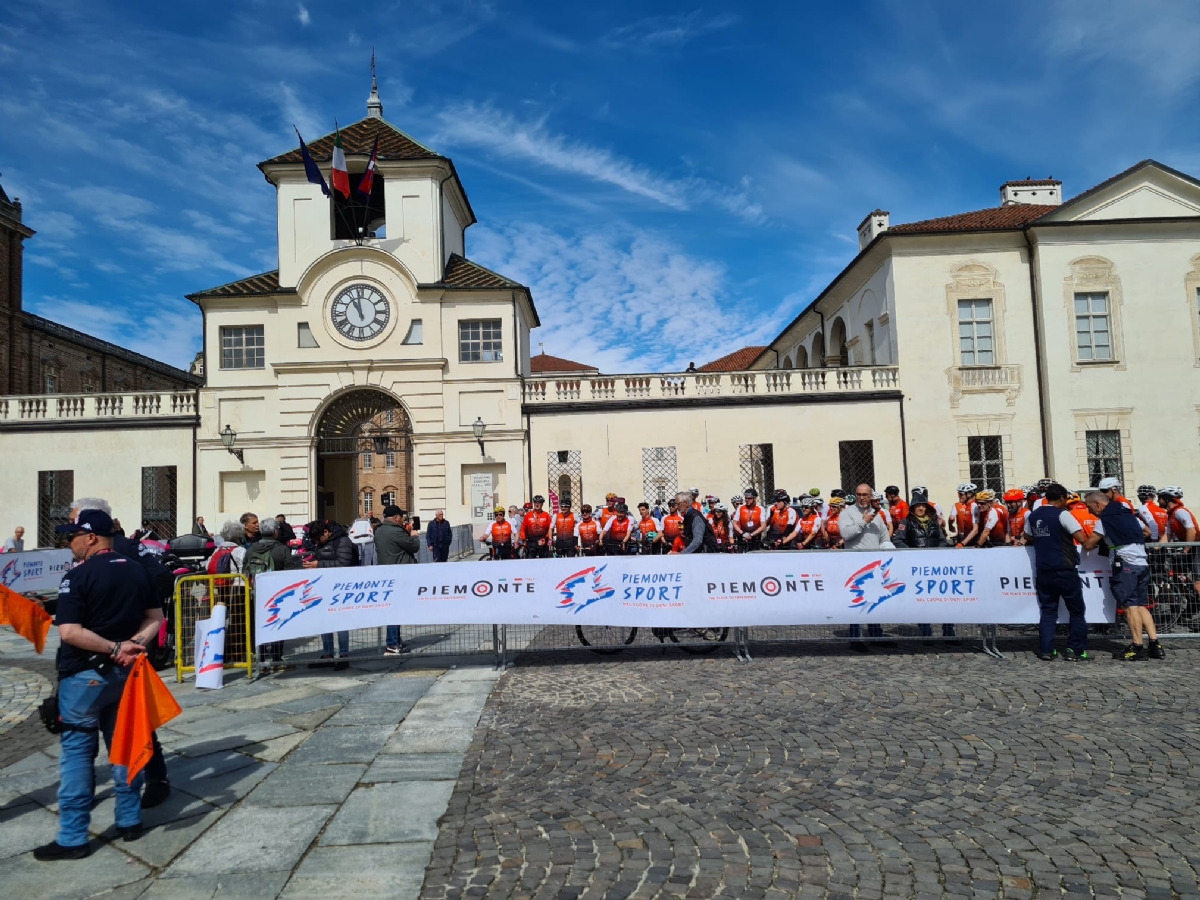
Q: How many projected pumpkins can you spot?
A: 0